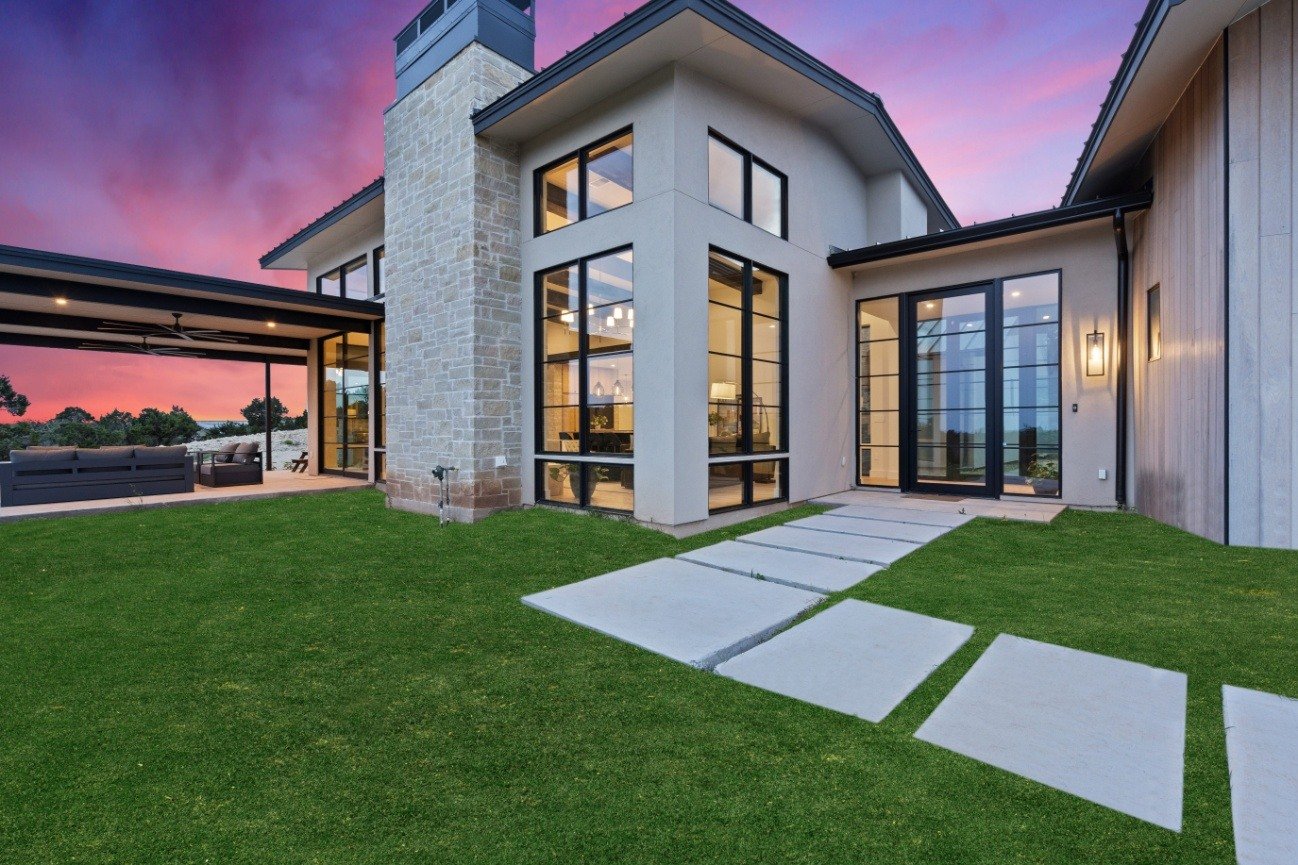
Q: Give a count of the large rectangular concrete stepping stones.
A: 8